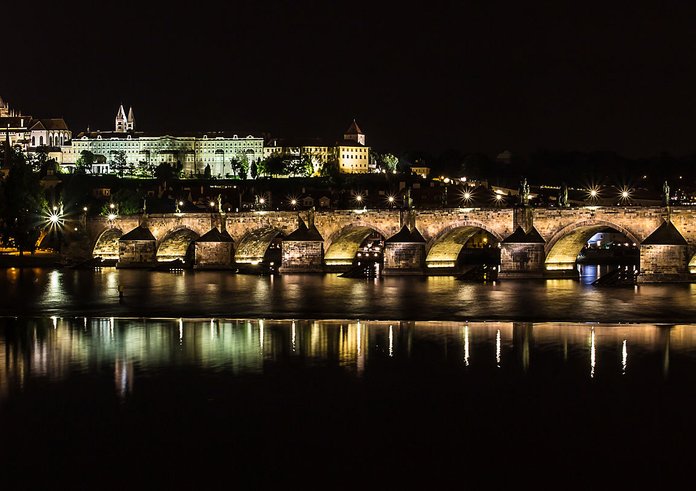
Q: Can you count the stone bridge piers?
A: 6